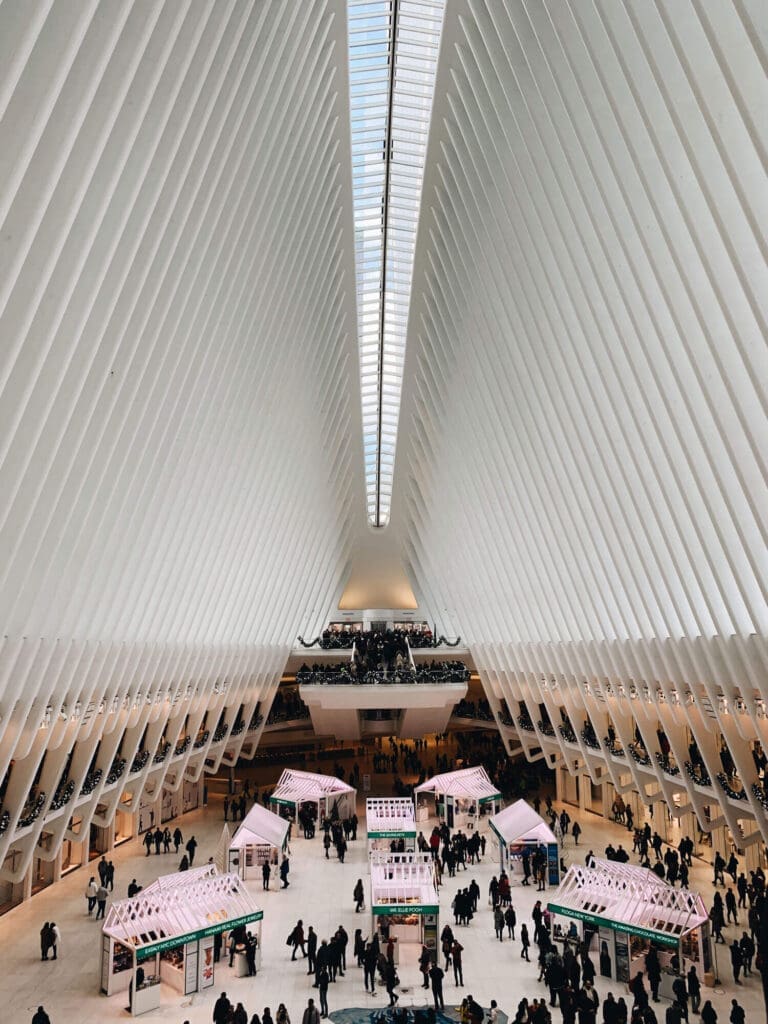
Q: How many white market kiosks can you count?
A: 8